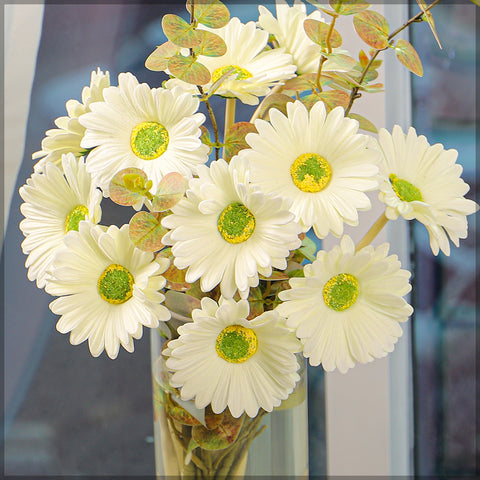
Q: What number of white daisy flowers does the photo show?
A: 11